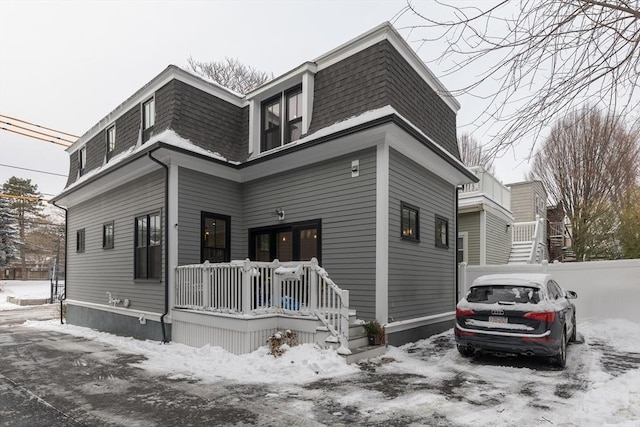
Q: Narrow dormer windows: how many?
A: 3